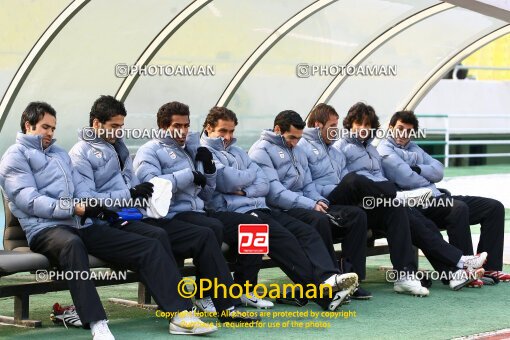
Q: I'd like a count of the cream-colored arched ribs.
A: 5